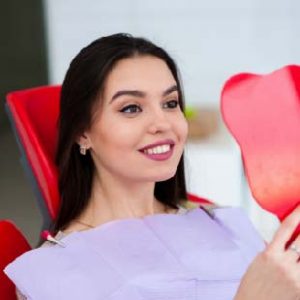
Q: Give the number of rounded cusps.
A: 2